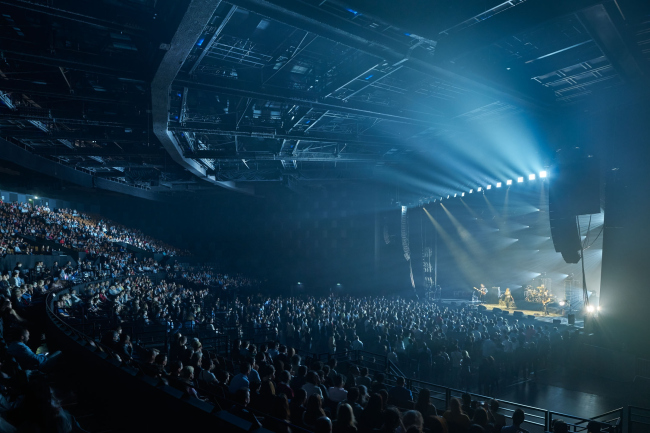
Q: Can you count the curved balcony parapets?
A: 1